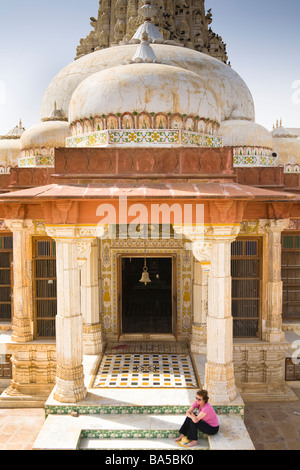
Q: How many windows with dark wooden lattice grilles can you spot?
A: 4